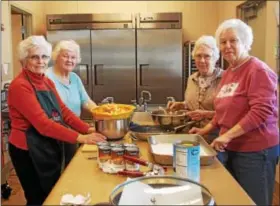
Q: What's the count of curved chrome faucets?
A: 3